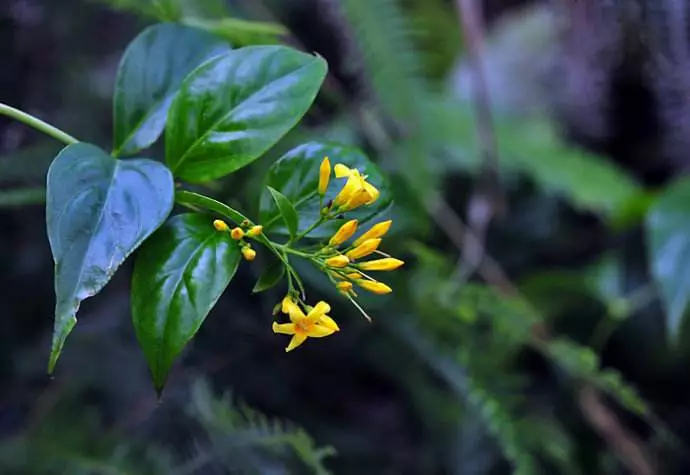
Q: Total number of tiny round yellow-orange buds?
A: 4